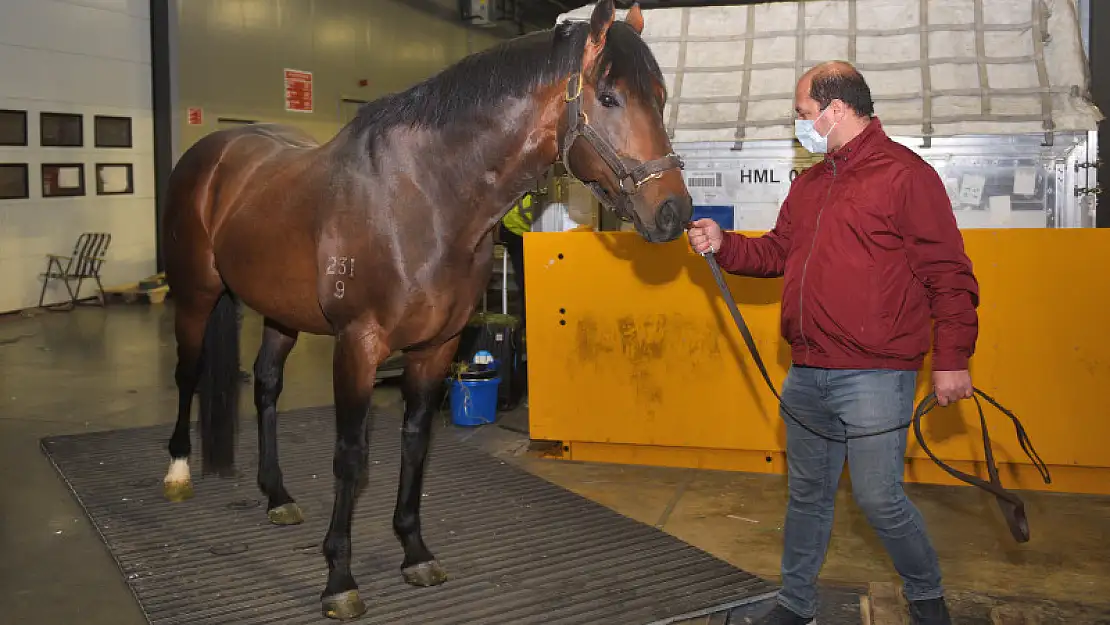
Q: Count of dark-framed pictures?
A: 6